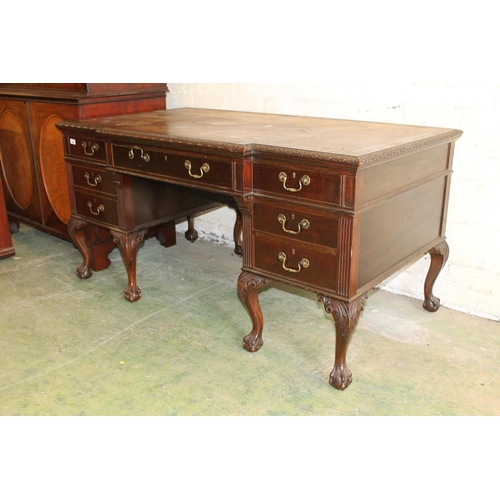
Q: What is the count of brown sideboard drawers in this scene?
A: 7